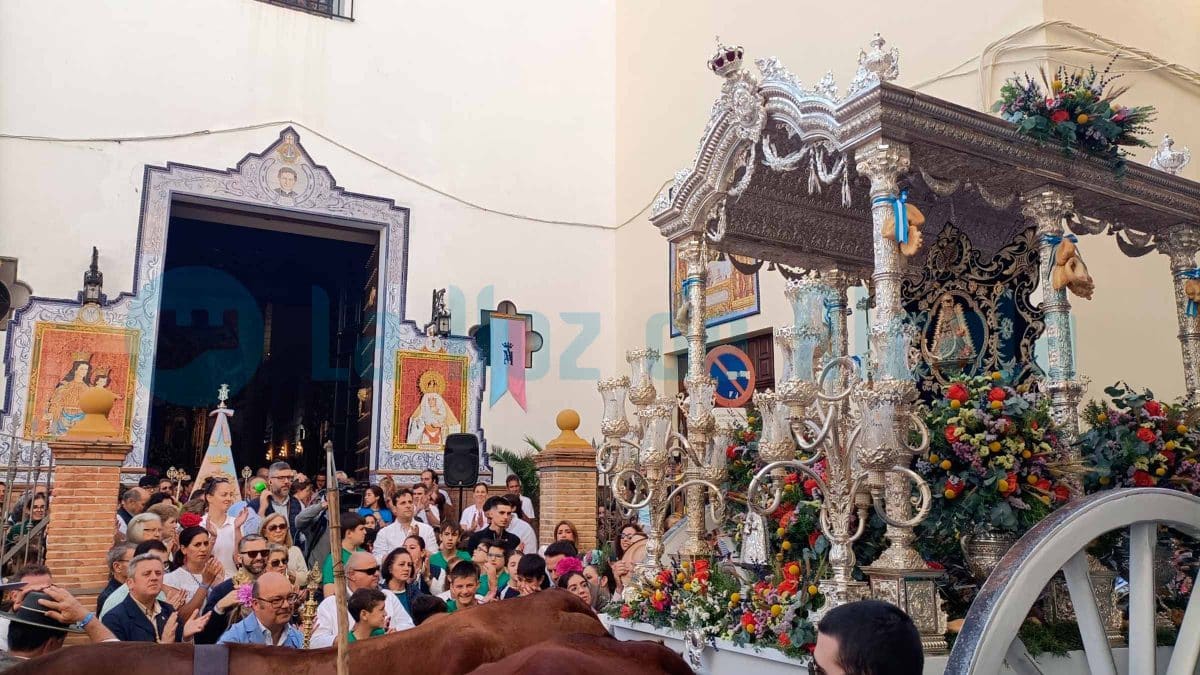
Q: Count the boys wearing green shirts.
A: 5